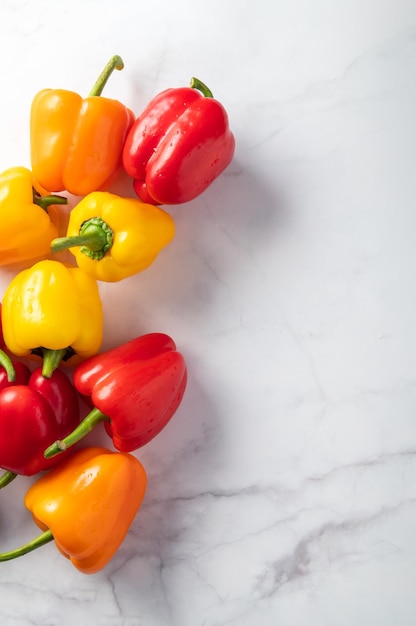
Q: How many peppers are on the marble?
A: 9